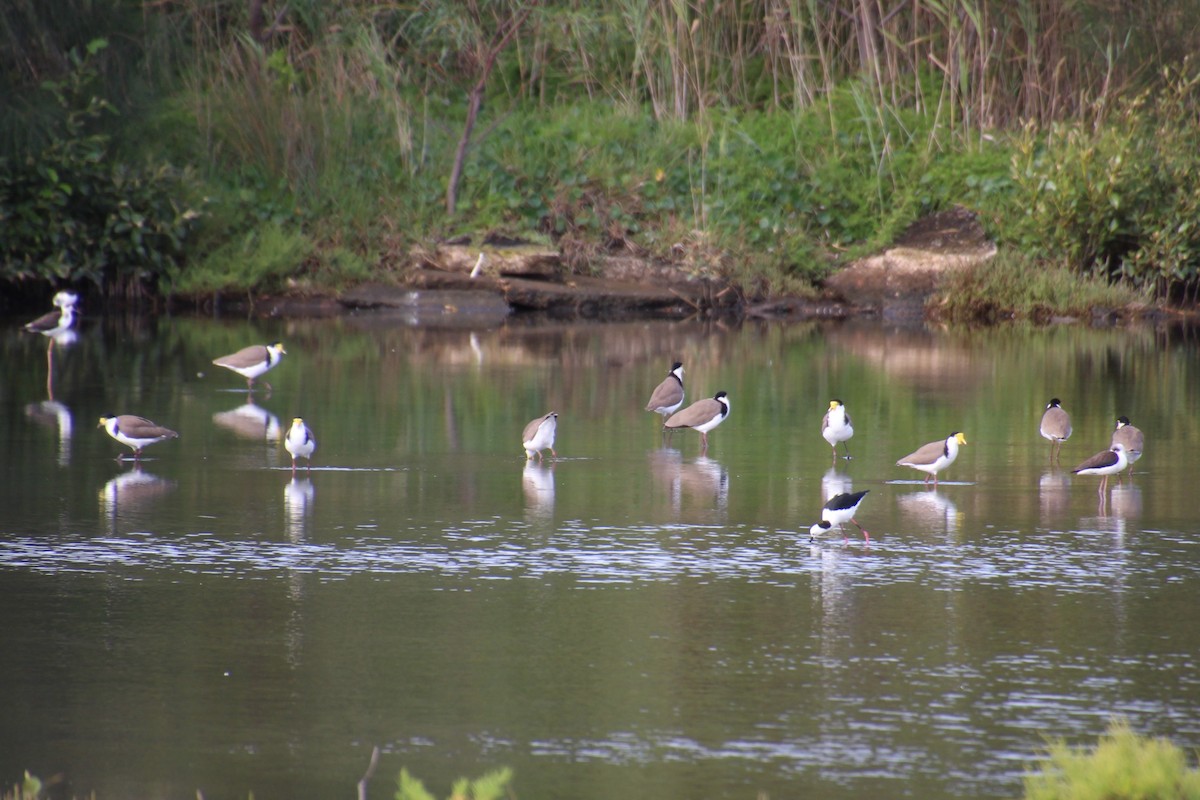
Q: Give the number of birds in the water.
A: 13